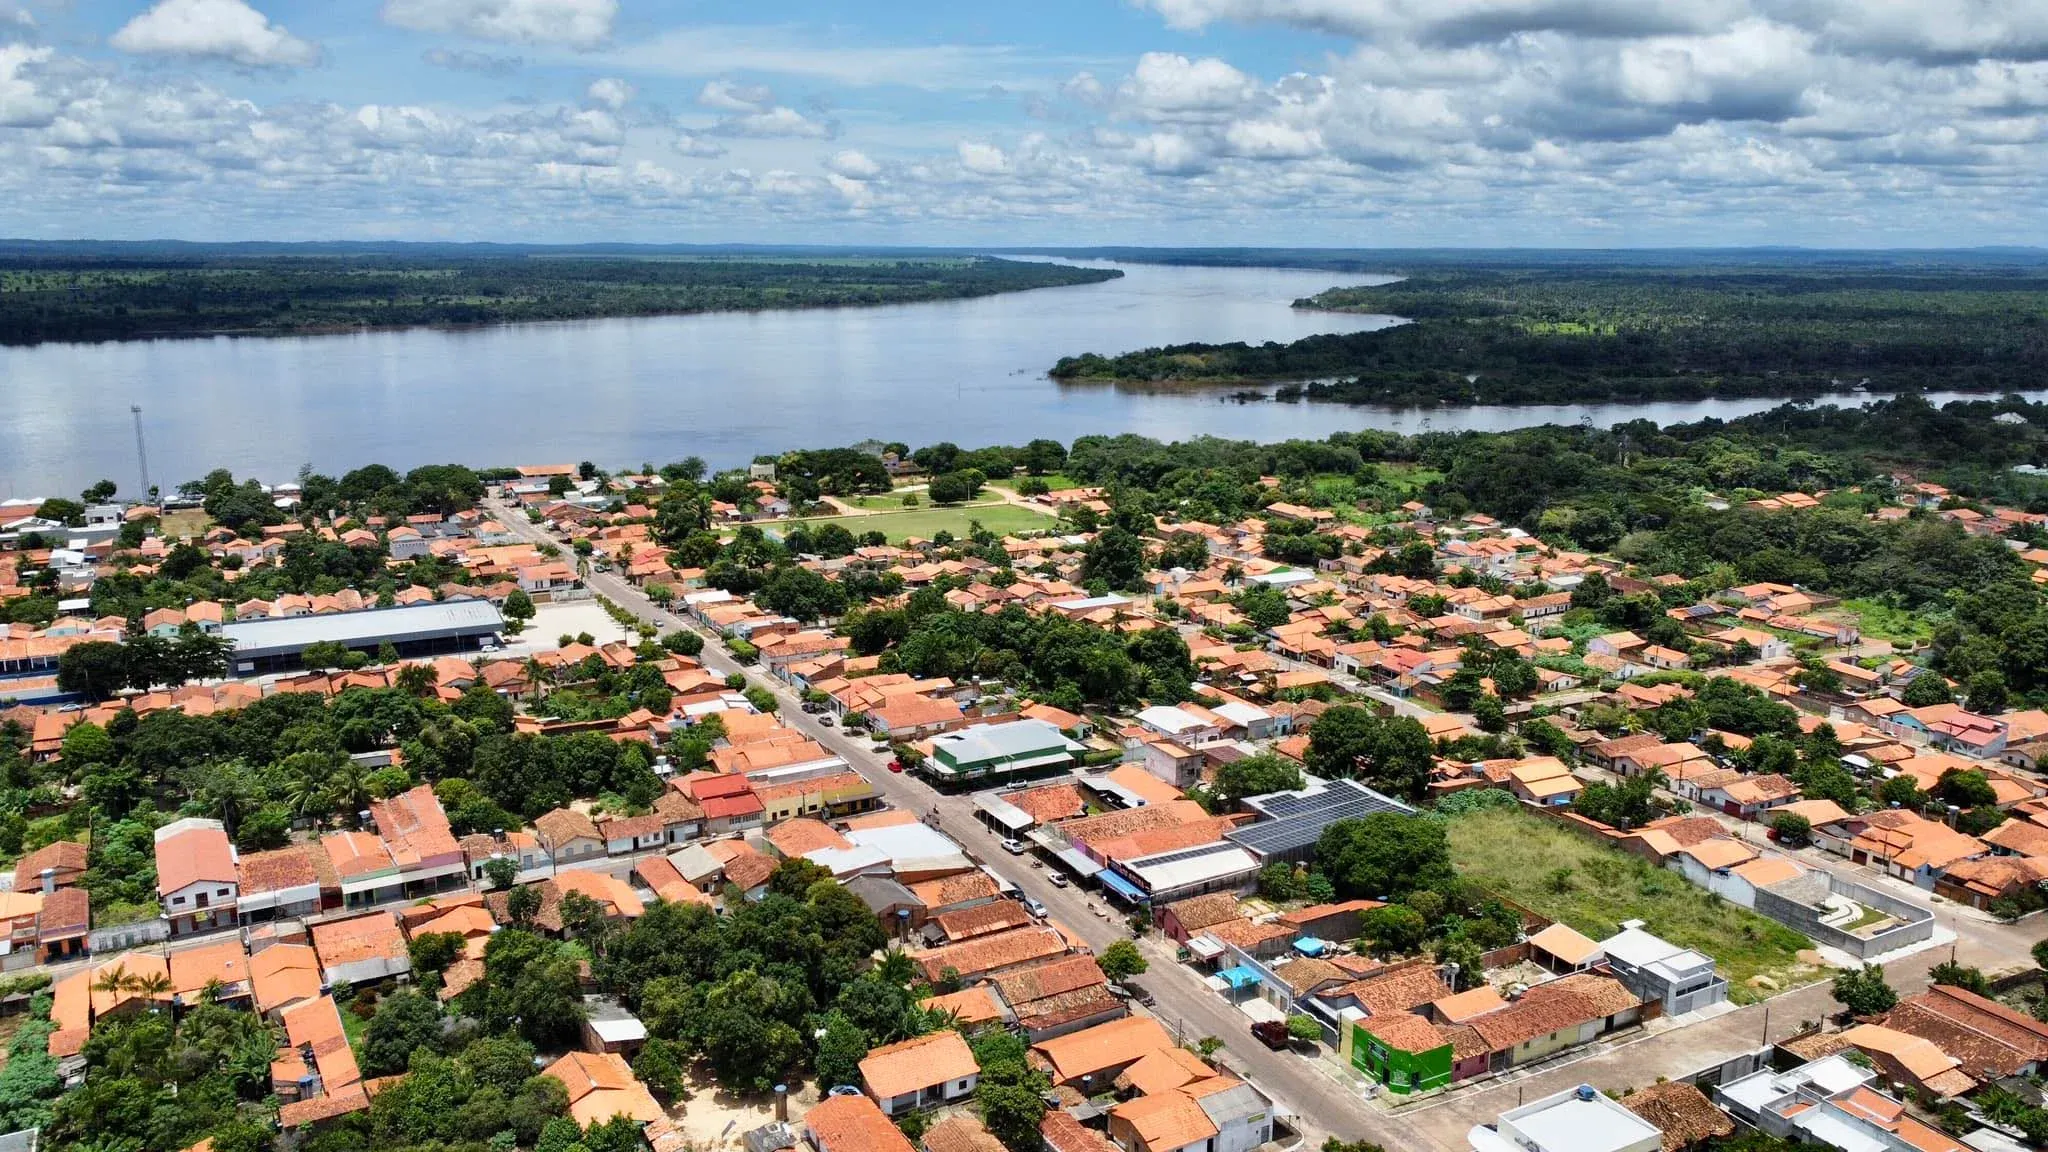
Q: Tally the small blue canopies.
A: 2